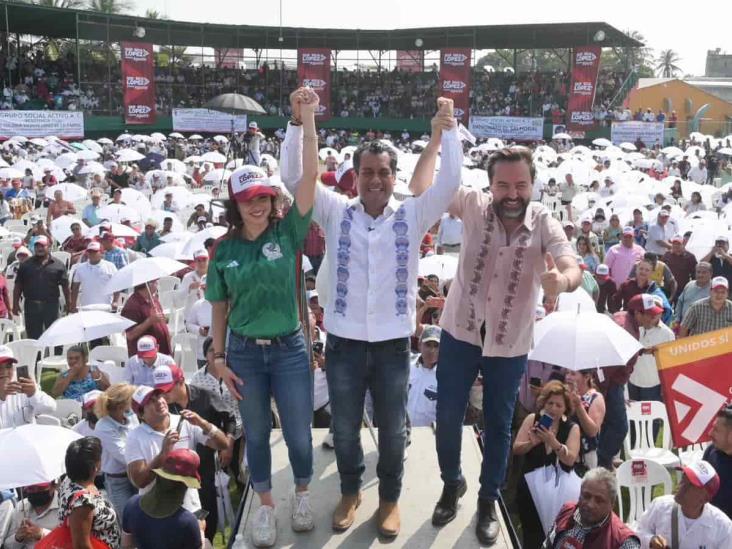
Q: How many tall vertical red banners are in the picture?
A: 4